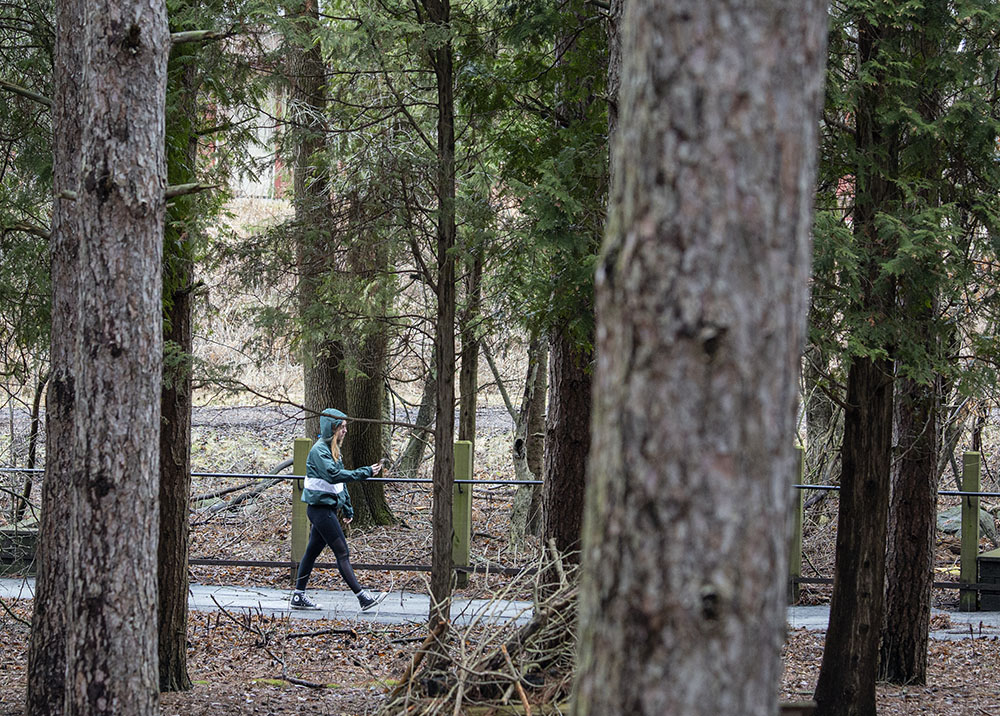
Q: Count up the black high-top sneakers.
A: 2